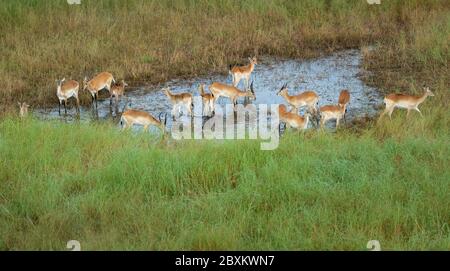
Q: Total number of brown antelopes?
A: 14